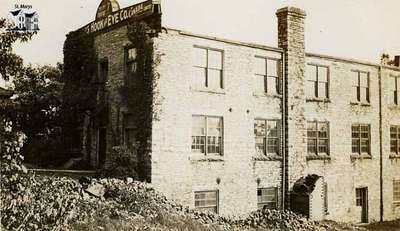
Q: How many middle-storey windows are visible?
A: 5